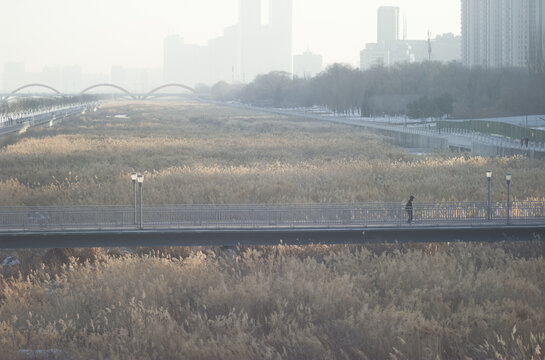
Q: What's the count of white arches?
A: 3